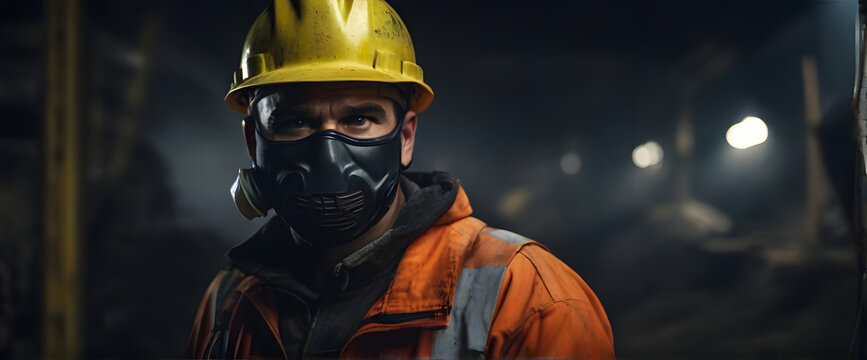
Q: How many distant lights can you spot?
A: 3